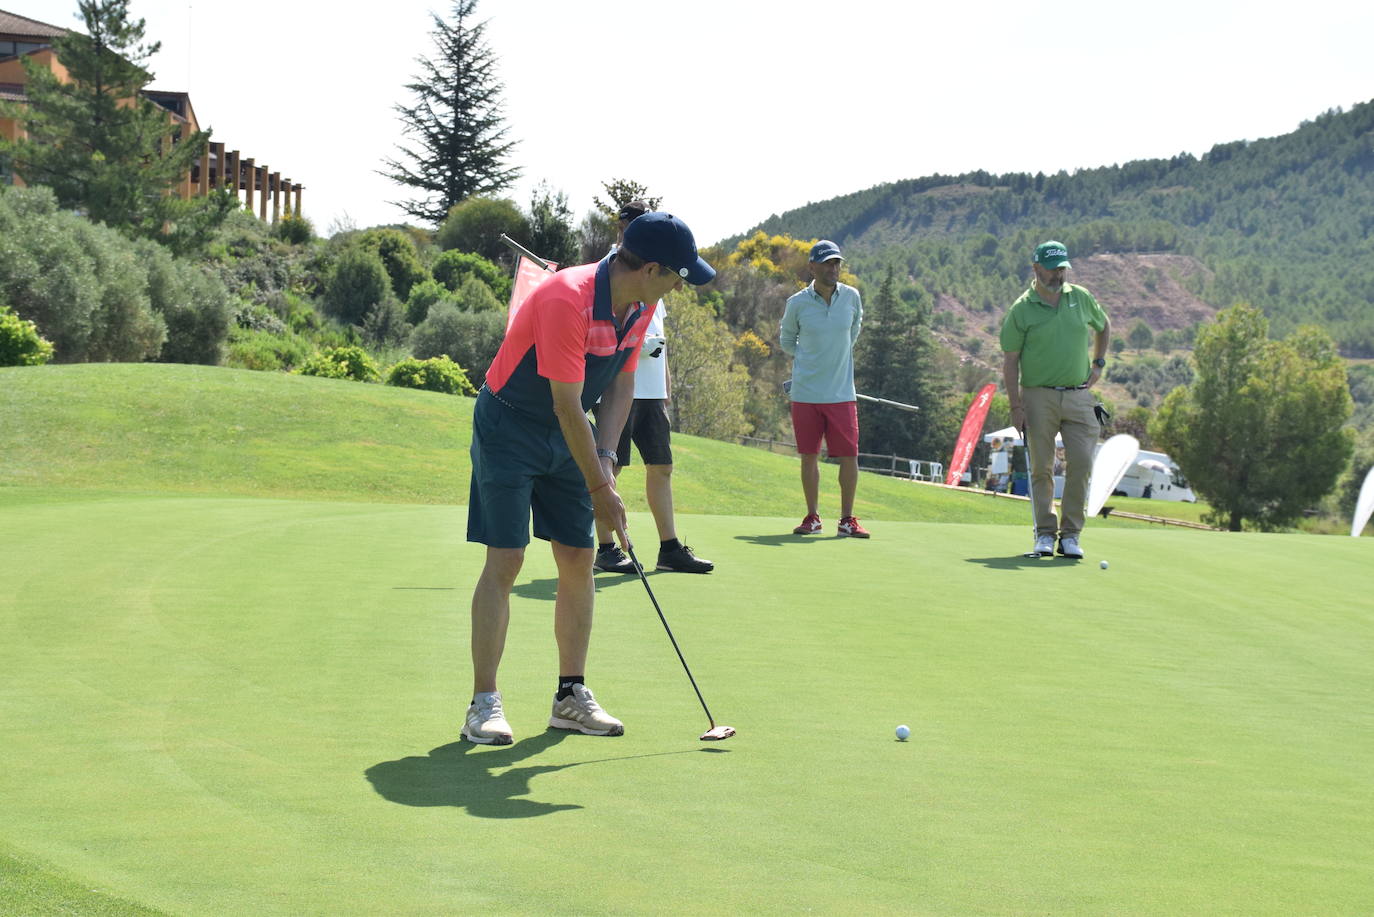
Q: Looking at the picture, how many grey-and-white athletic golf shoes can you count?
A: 2